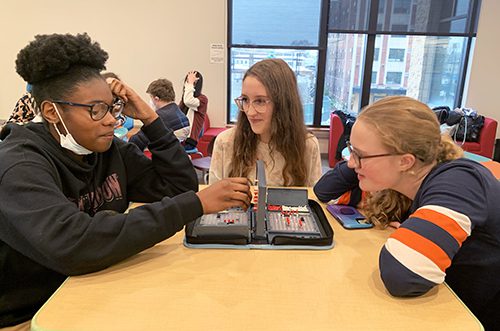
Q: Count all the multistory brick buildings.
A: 1